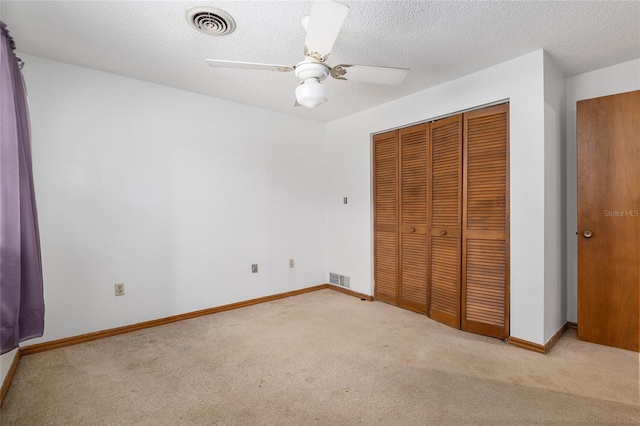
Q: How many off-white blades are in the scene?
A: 4